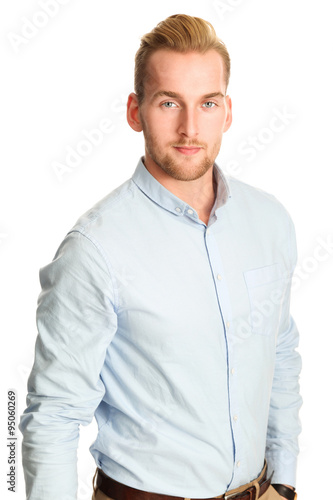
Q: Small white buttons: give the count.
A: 8